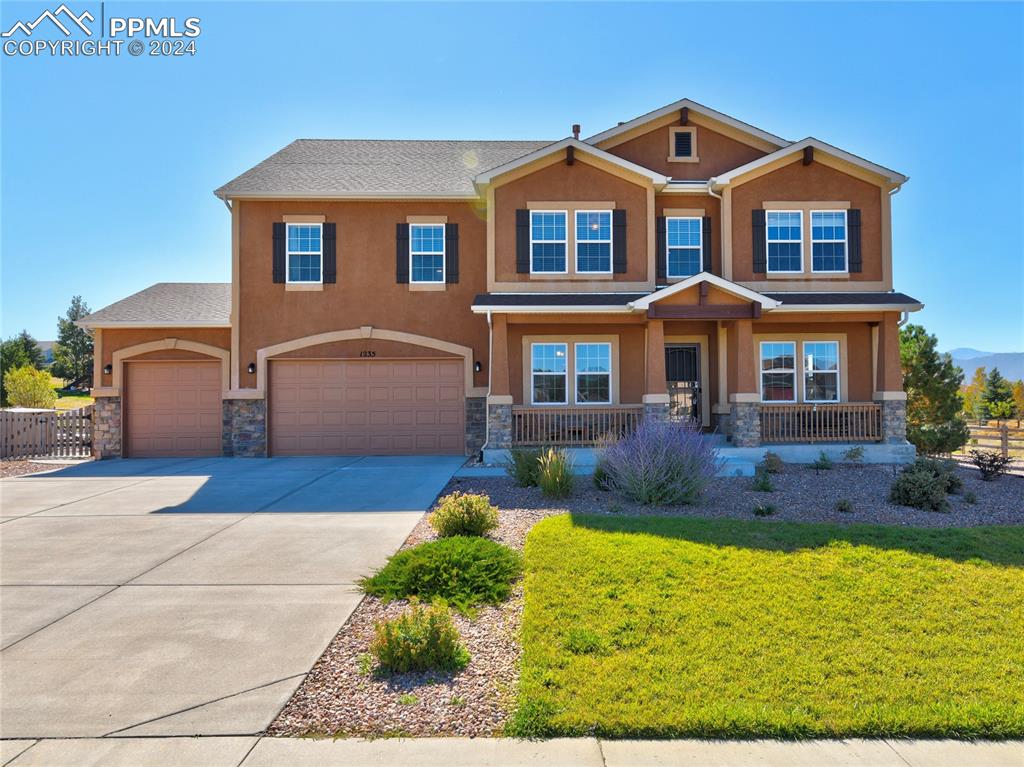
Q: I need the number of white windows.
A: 11